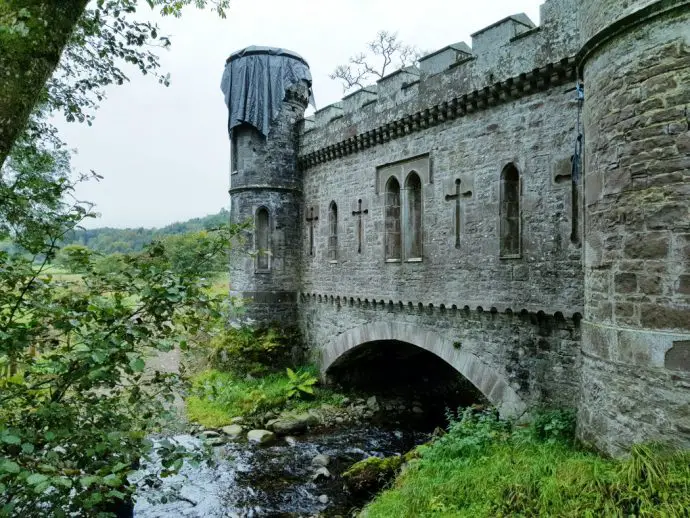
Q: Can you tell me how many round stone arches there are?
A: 1